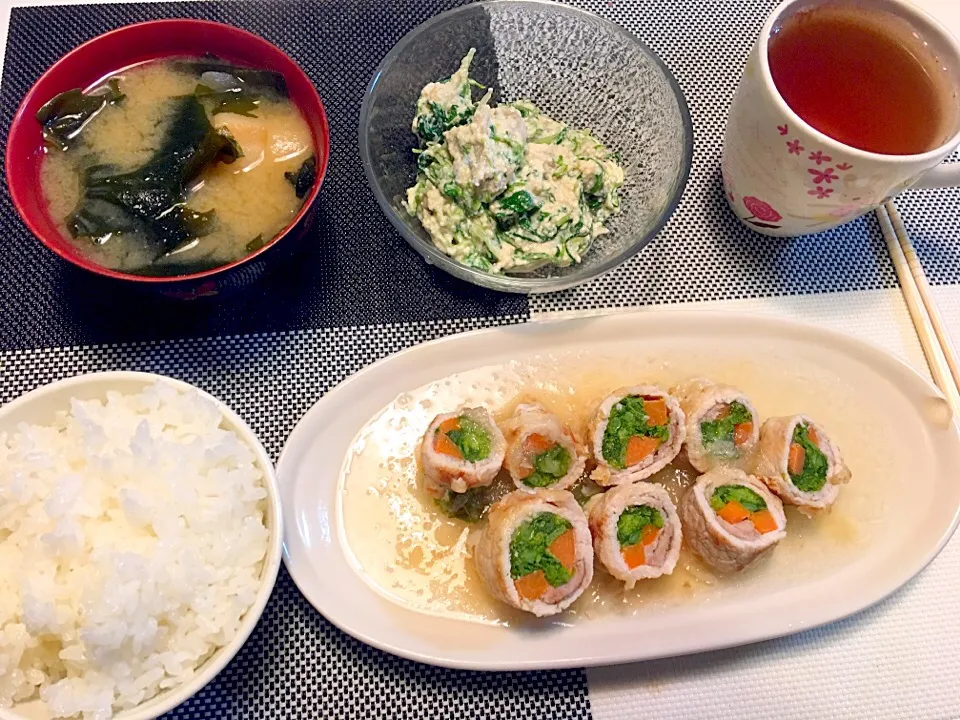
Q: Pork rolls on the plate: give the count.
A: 8